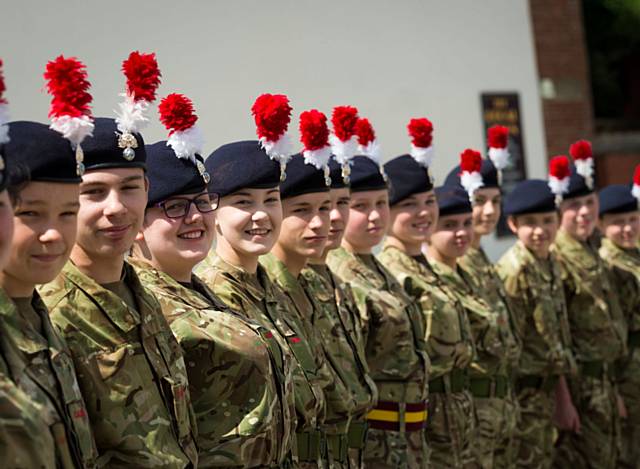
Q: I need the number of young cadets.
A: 14